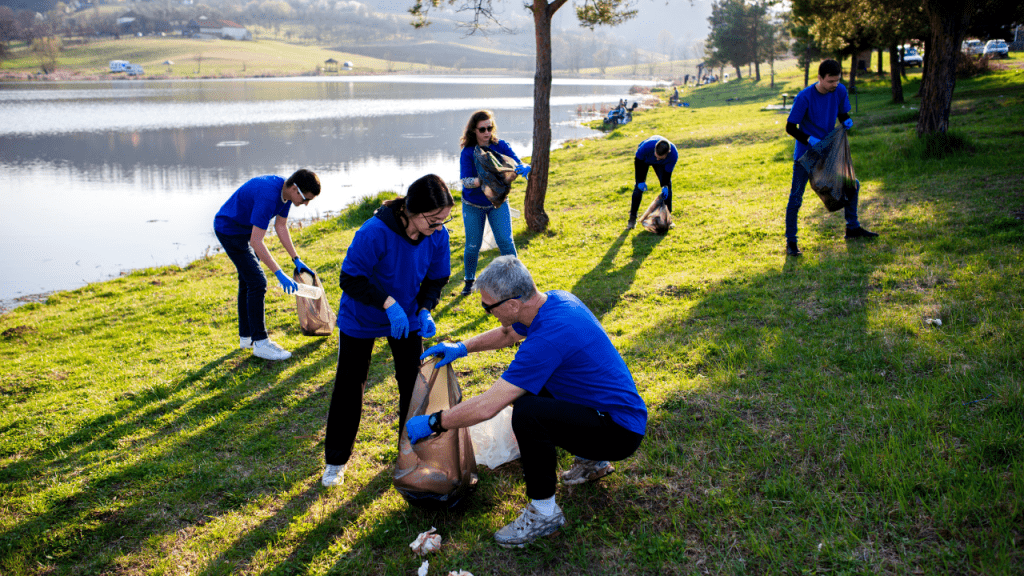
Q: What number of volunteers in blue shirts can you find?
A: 6